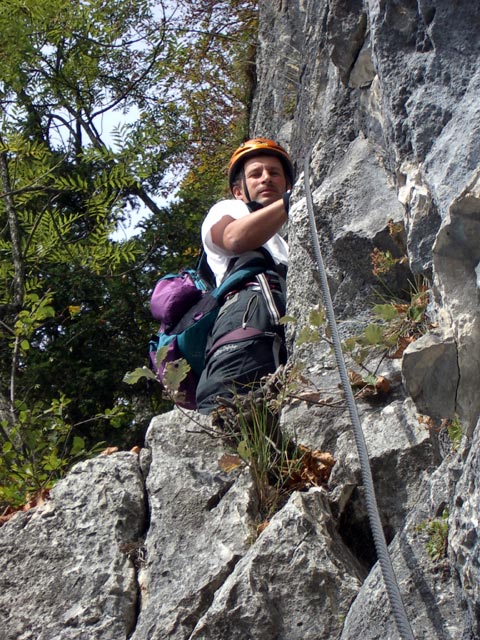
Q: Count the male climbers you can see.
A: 1